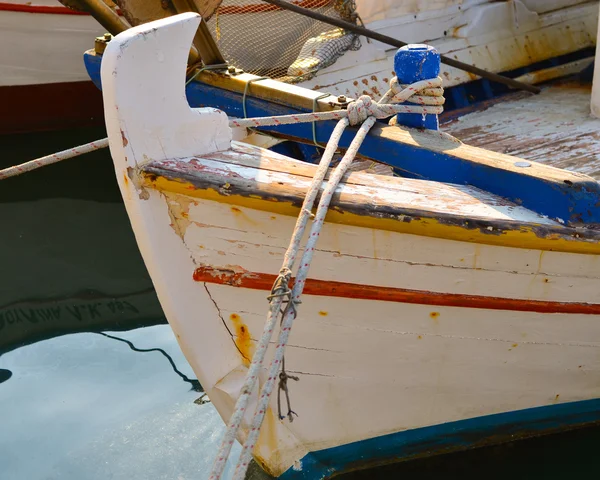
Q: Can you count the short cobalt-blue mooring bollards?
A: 1